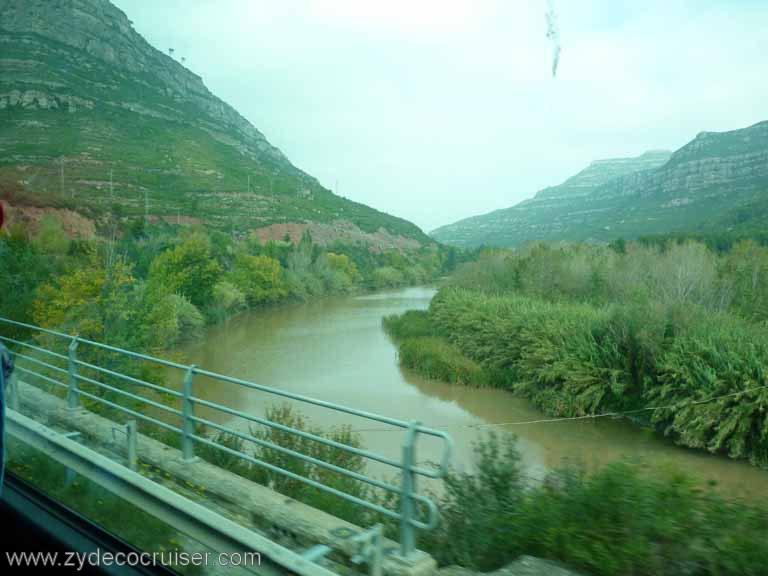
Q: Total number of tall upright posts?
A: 3